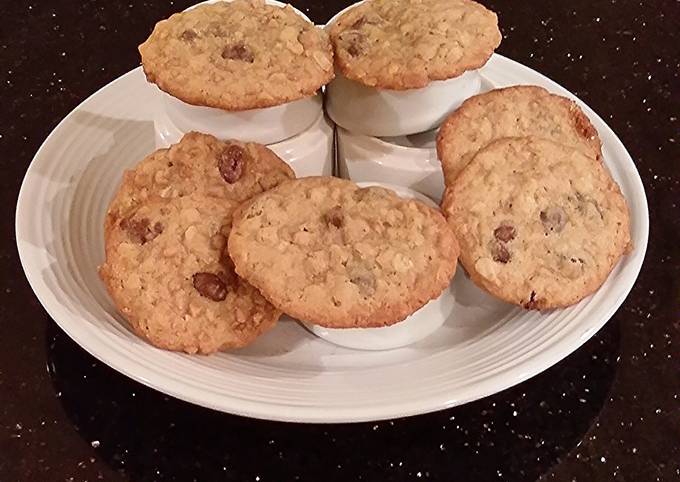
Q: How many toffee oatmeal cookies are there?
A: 7